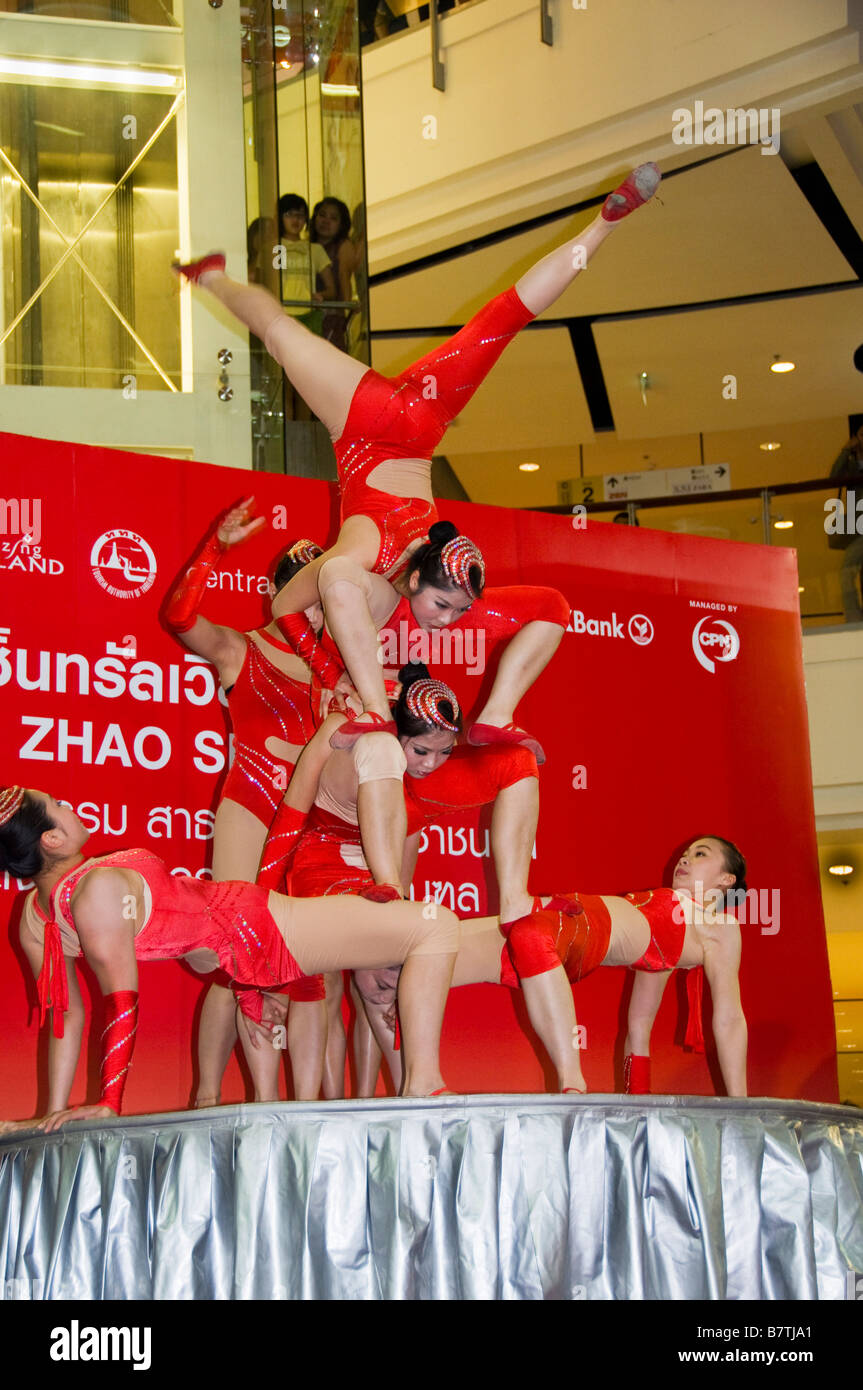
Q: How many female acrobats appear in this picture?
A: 7